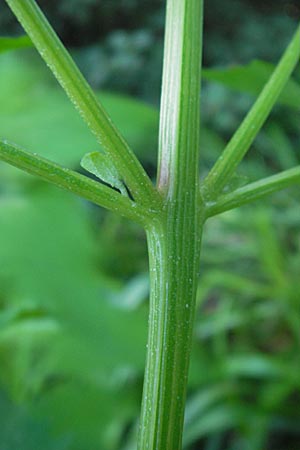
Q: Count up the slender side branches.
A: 4